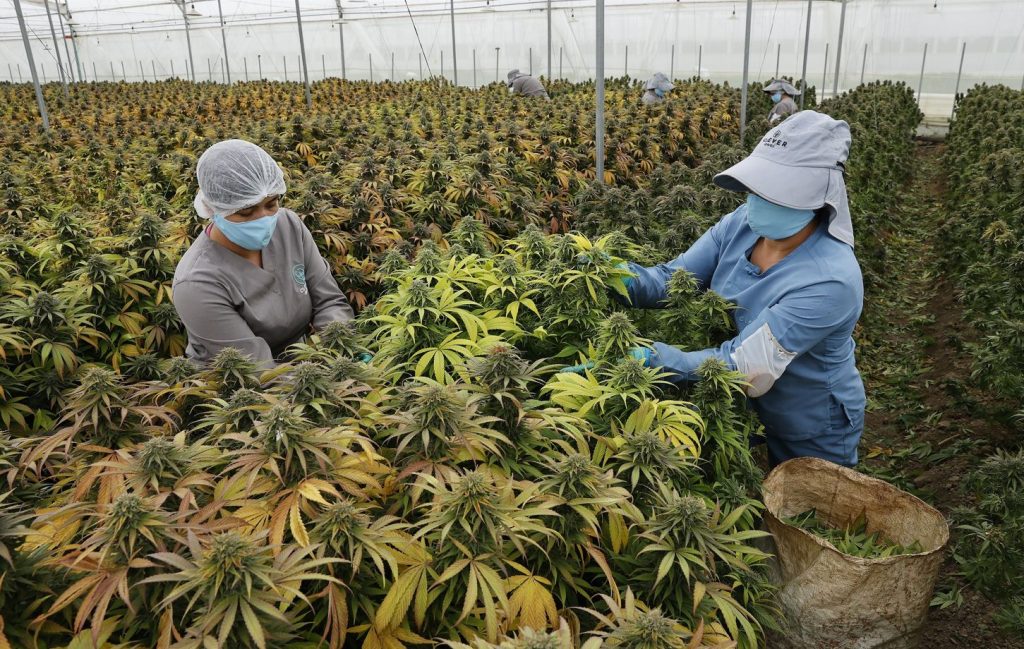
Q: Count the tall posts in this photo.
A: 14